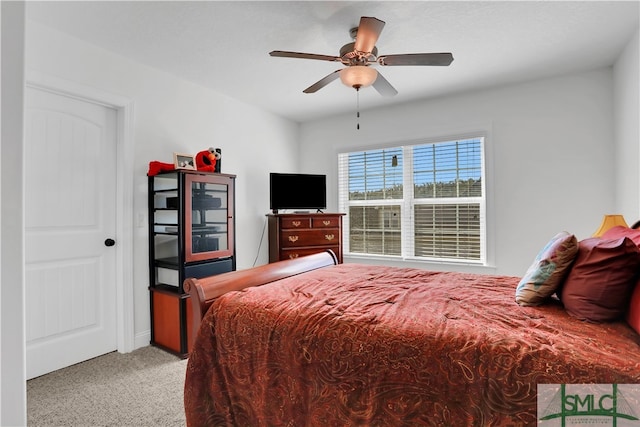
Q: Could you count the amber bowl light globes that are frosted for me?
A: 1